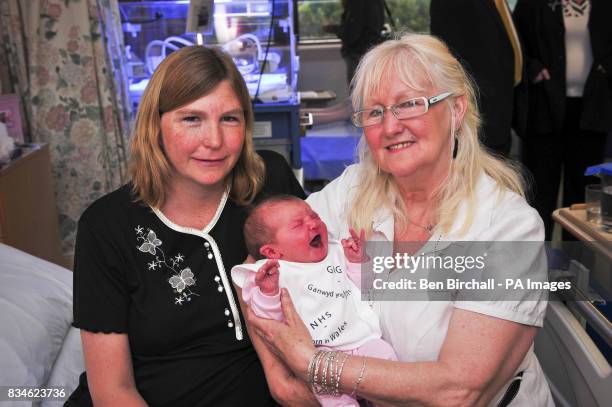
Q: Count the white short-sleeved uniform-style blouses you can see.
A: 1